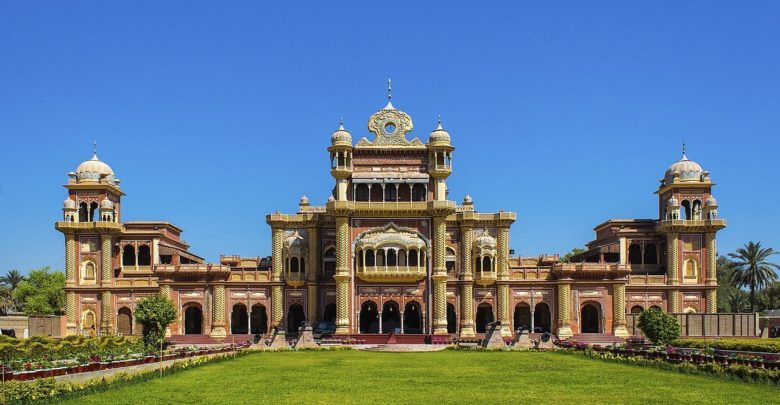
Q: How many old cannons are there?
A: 6